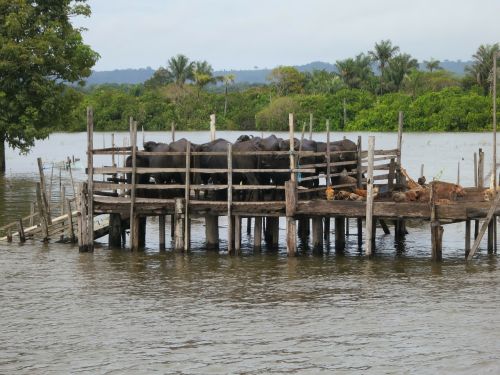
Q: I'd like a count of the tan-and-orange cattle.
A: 0